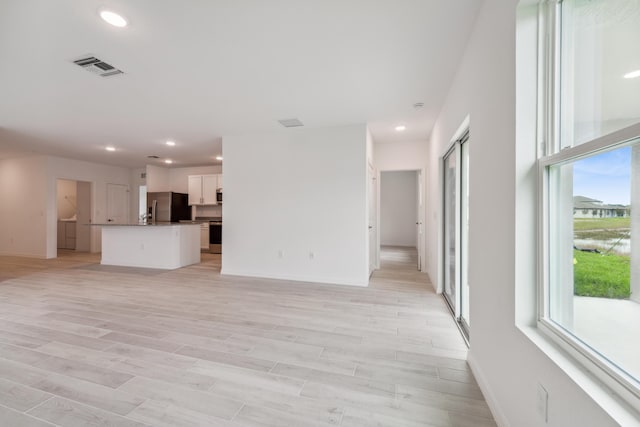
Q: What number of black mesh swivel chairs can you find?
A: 0